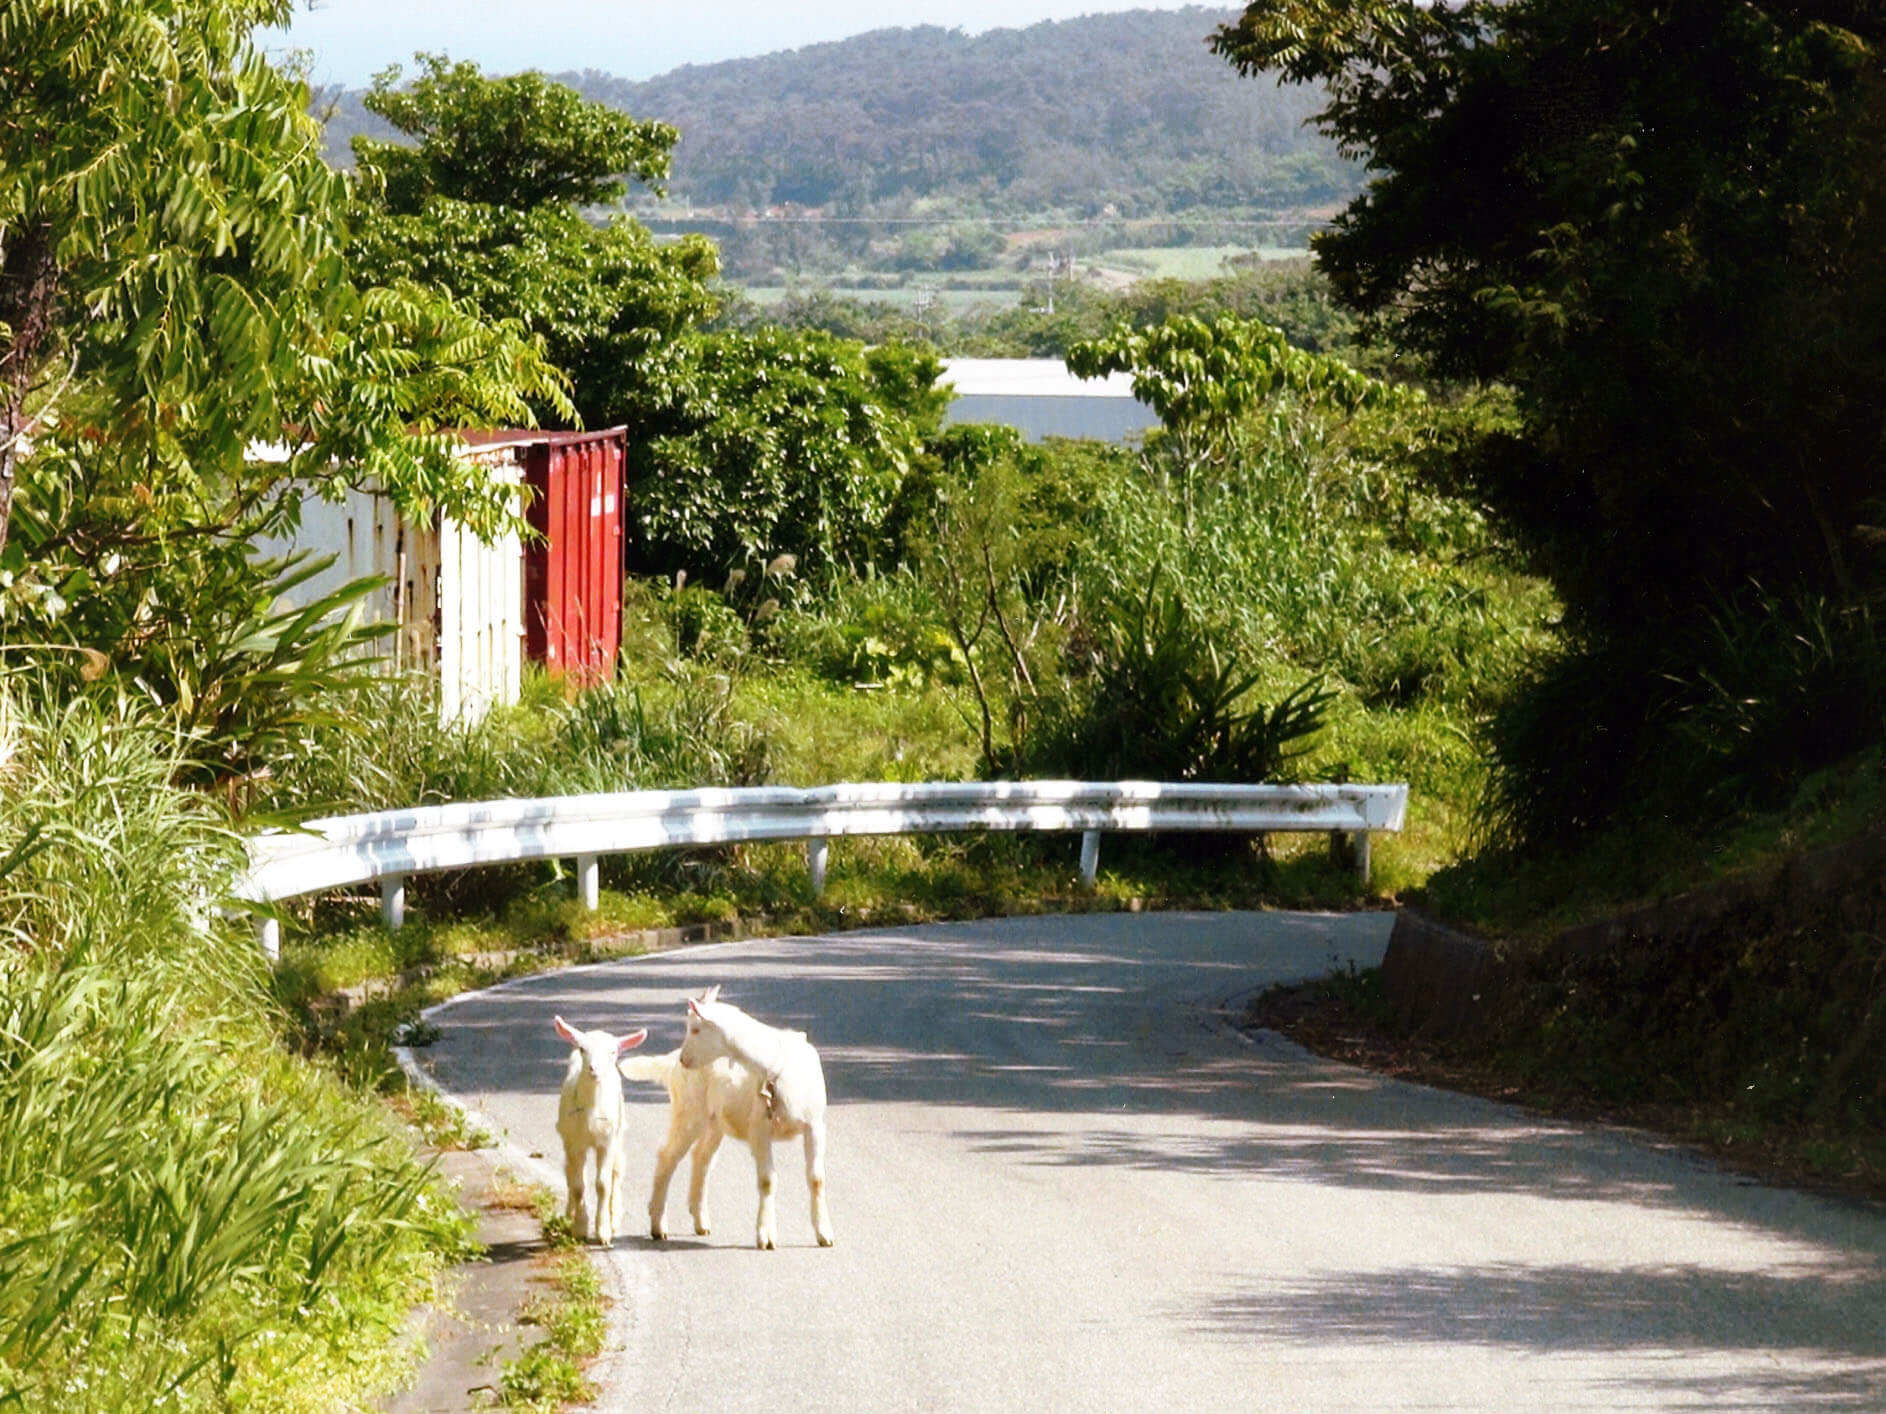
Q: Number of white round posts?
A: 6